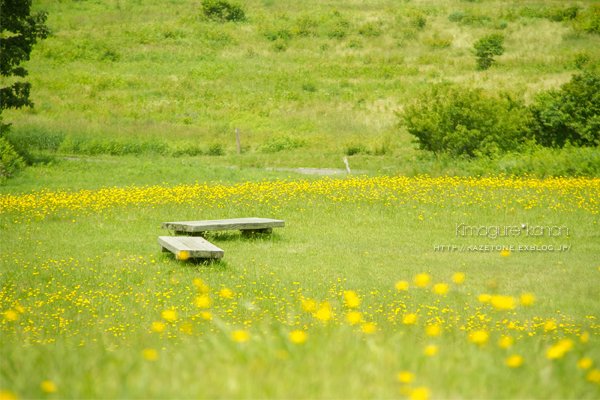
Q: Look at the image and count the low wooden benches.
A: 2